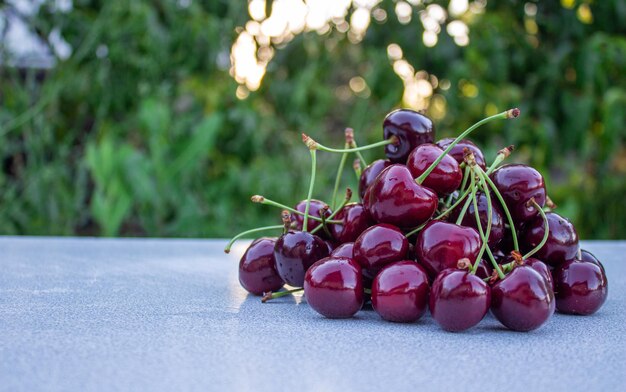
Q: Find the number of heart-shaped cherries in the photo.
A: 1